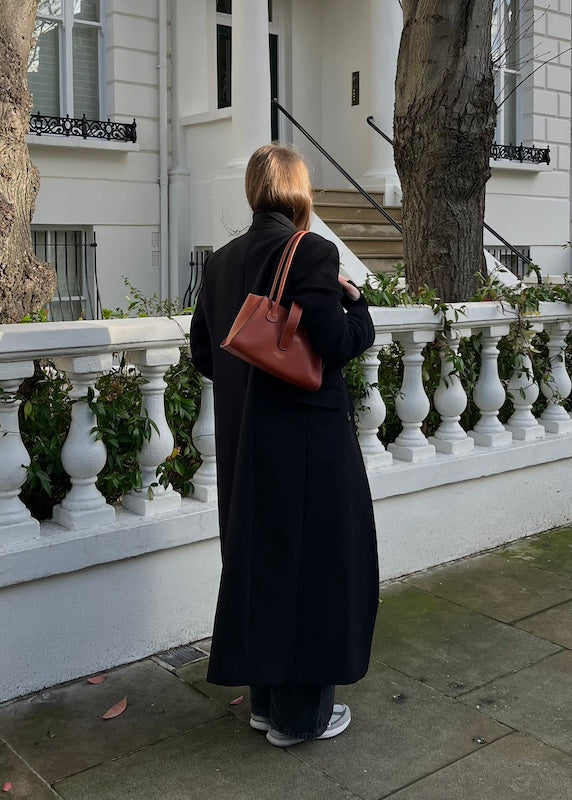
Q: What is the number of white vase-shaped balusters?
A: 10